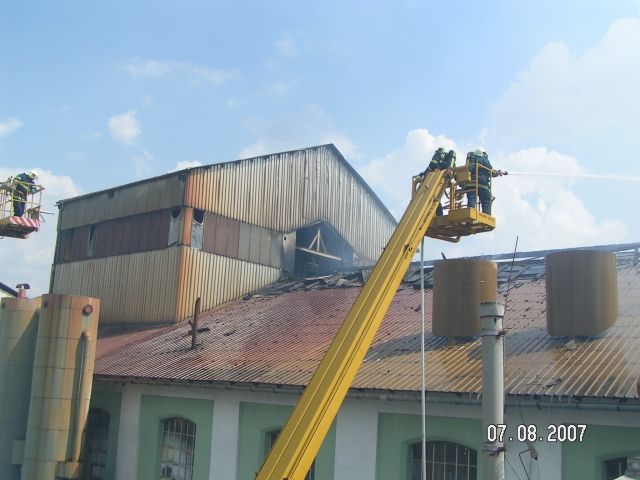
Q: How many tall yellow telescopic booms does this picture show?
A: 1